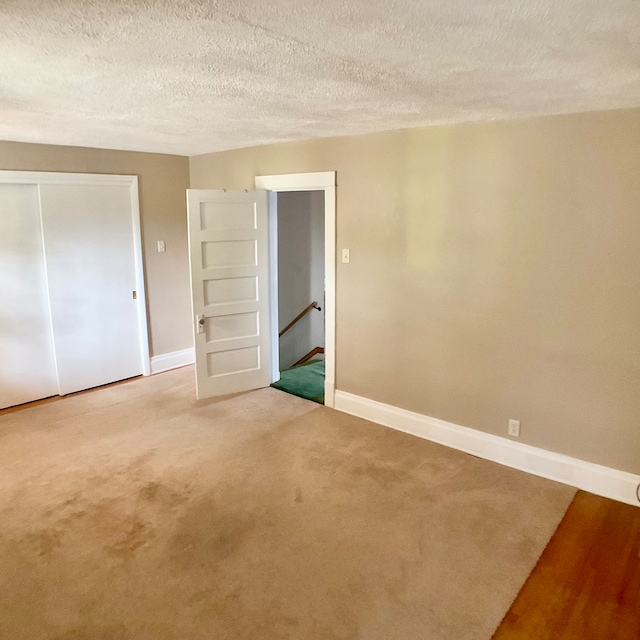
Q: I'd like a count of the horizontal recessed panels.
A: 5